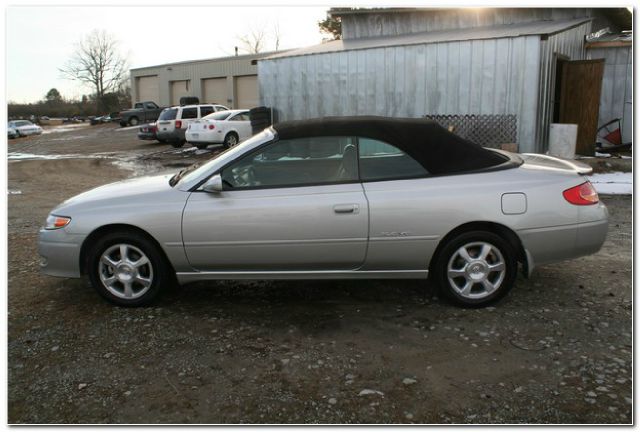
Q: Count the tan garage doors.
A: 4